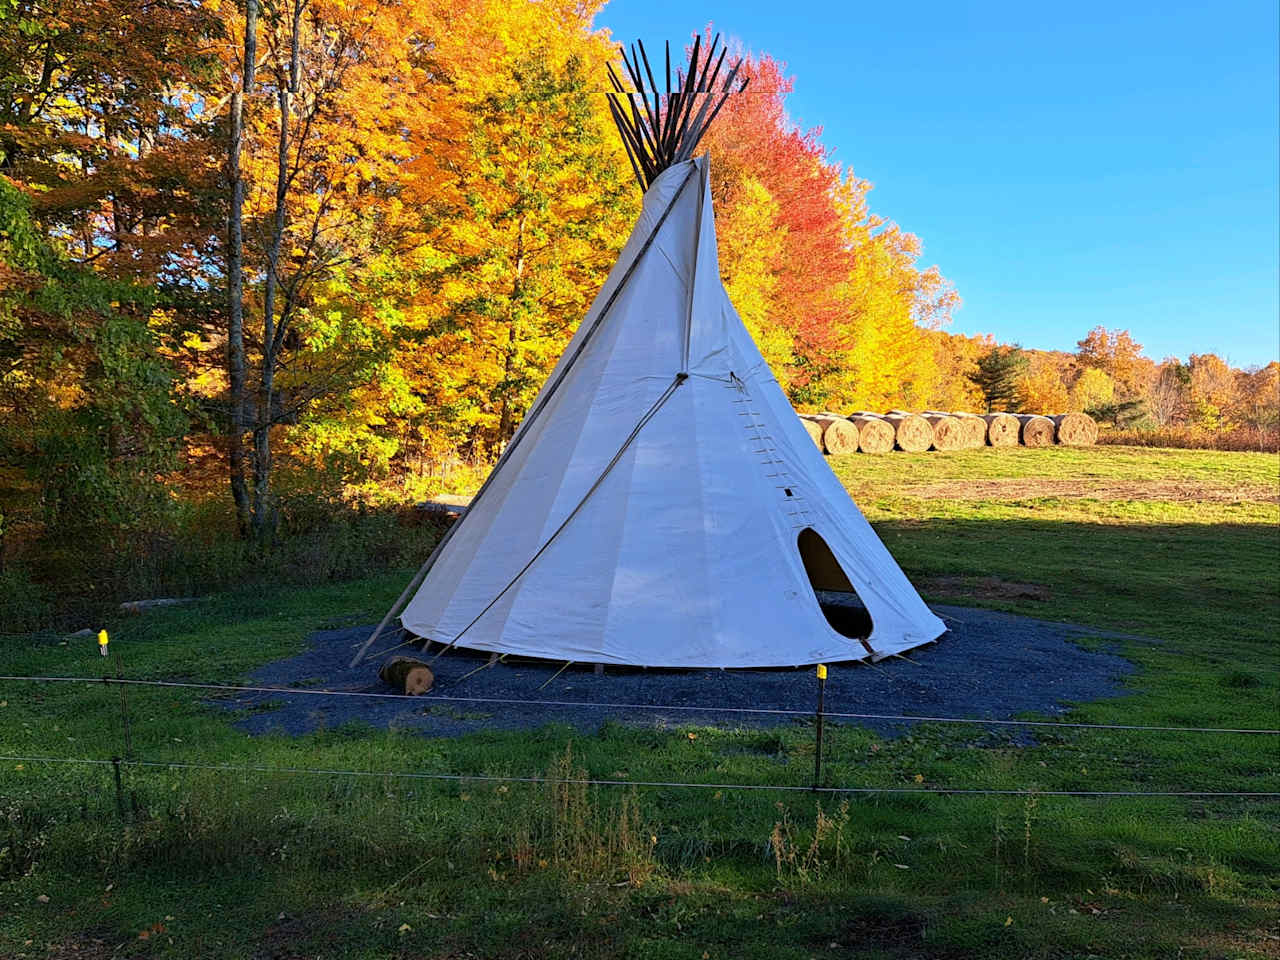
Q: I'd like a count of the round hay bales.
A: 9